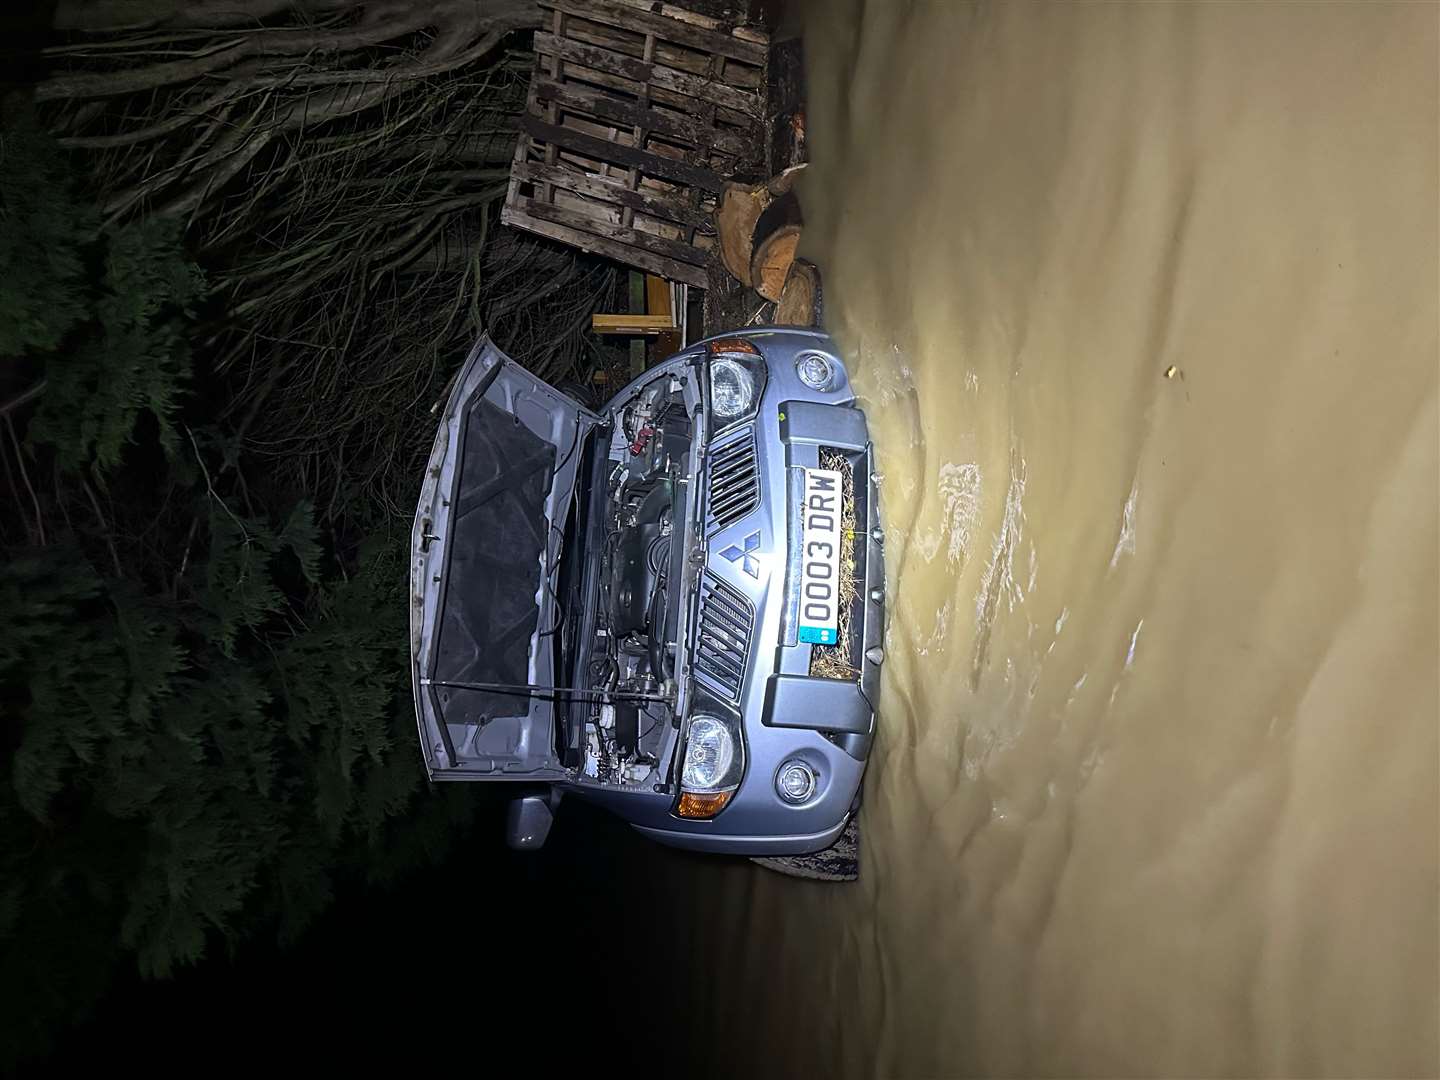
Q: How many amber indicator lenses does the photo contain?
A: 2